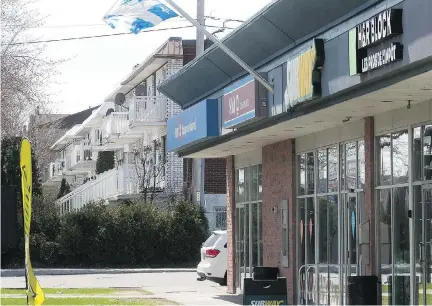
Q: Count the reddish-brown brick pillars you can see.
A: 3